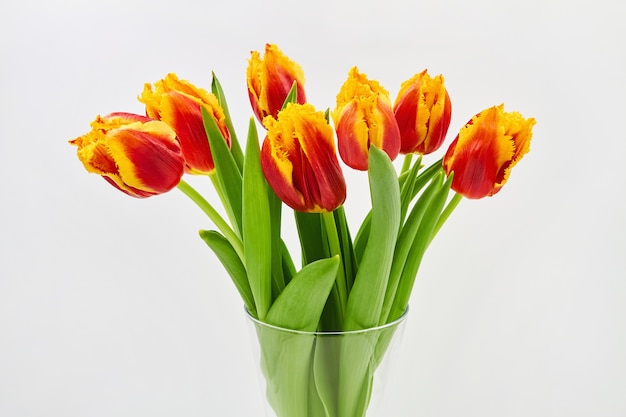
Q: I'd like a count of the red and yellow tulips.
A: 7